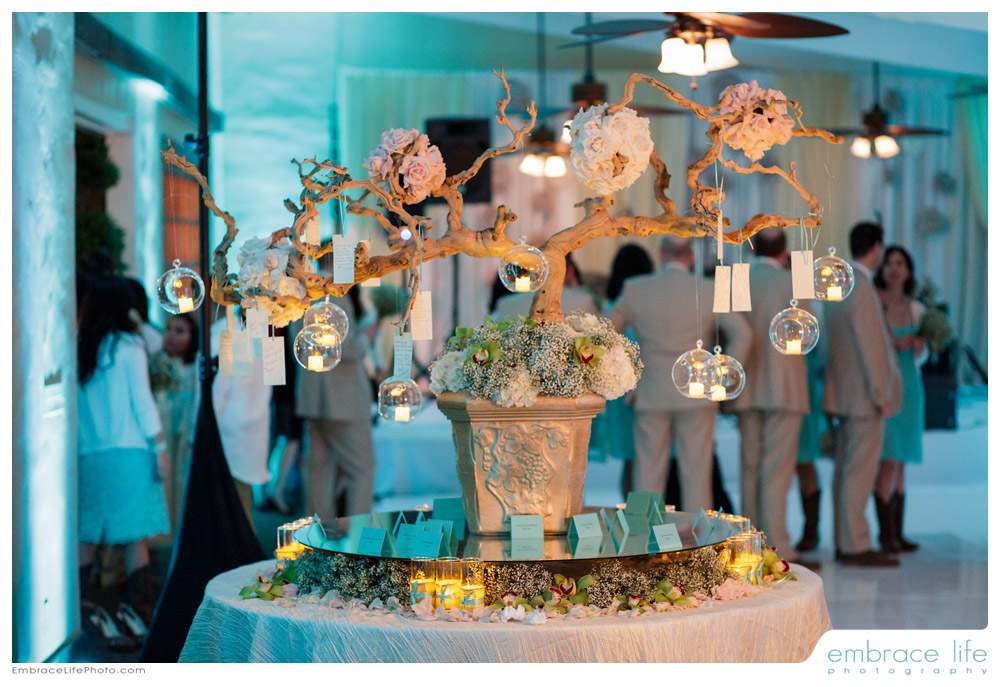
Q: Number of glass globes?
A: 9